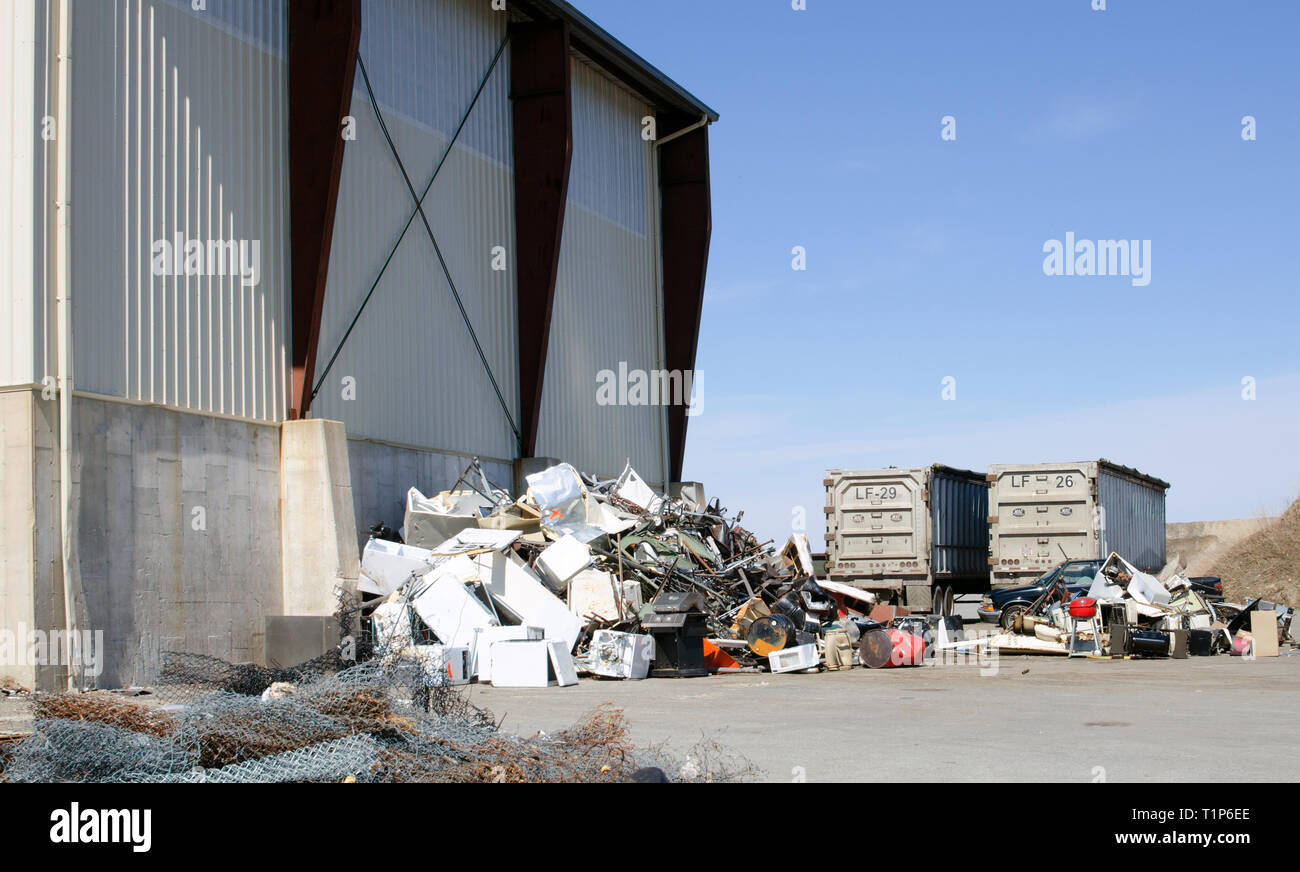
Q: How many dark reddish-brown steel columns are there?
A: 3